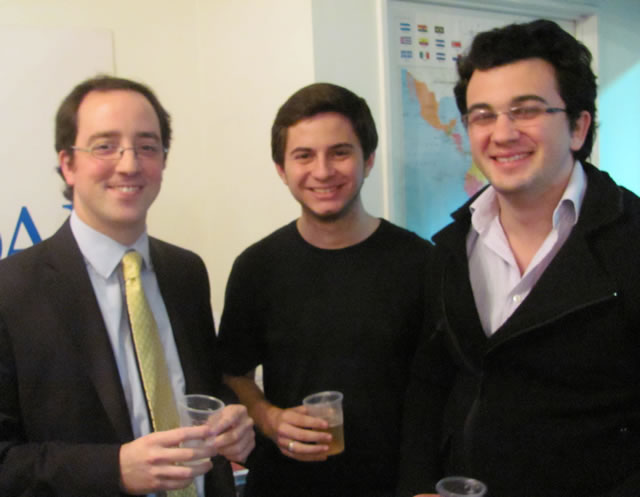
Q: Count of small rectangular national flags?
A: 11